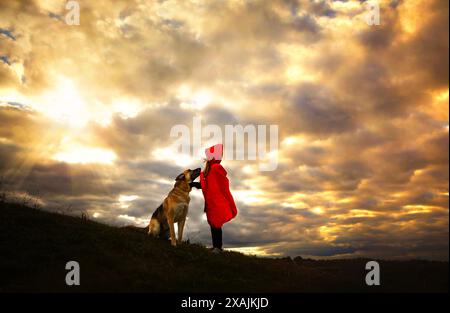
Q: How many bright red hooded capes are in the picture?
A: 1